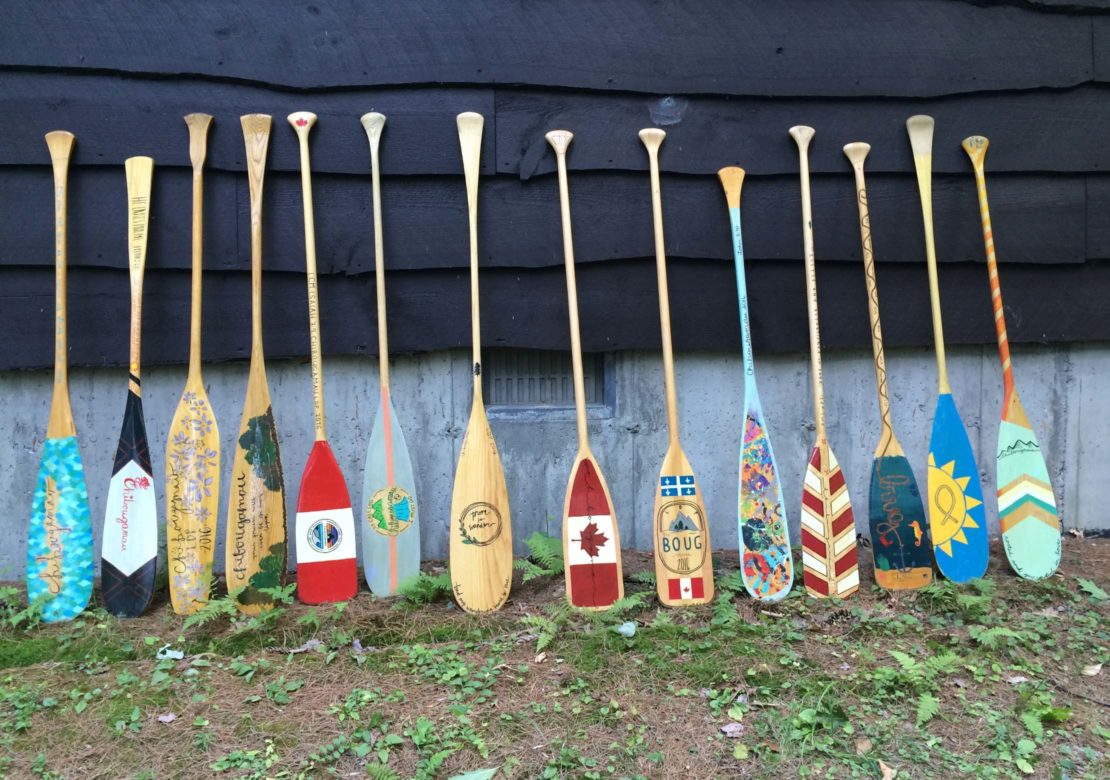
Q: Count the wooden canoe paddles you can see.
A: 14